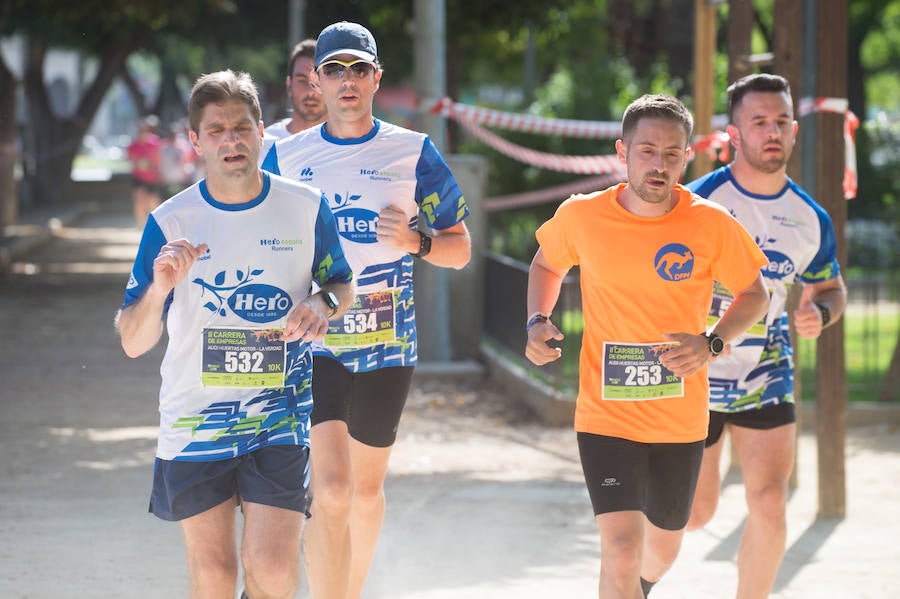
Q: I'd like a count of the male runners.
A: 5